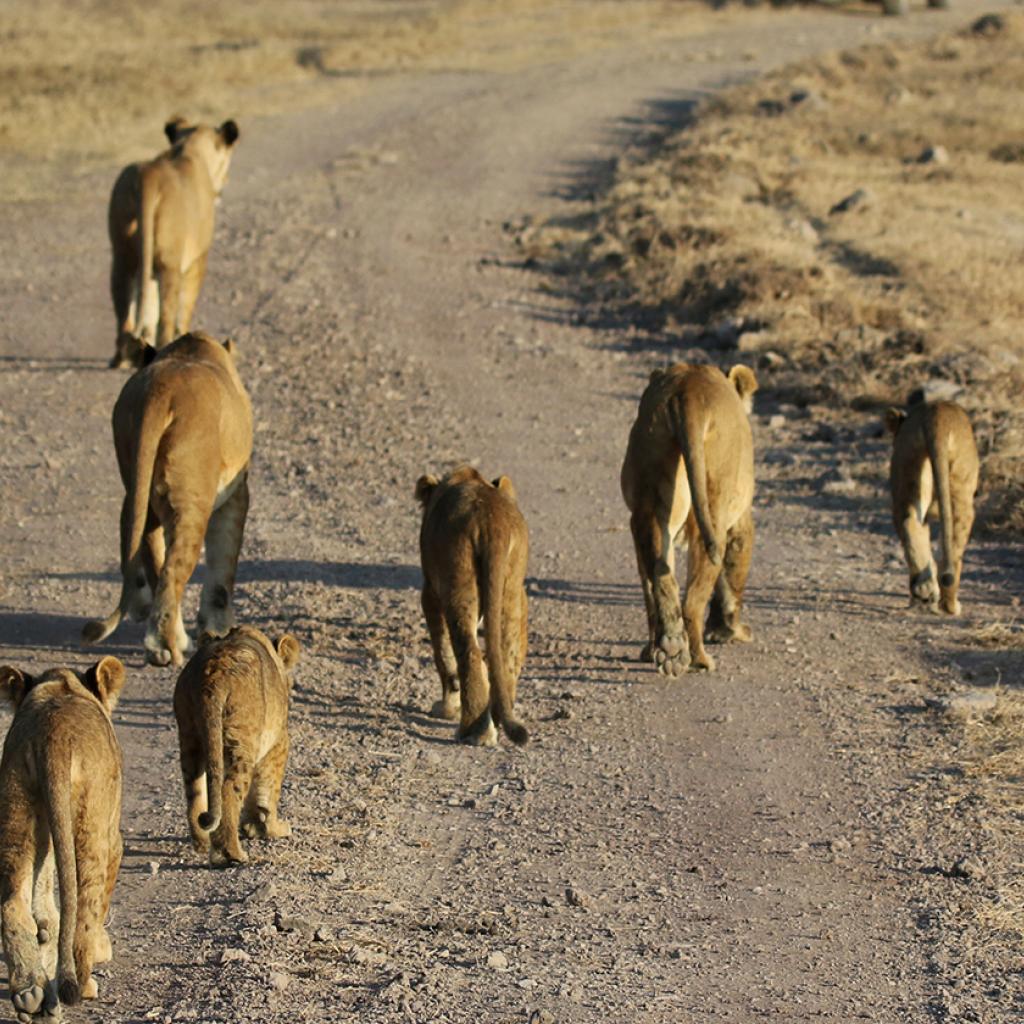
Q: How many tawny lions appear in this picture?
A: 7